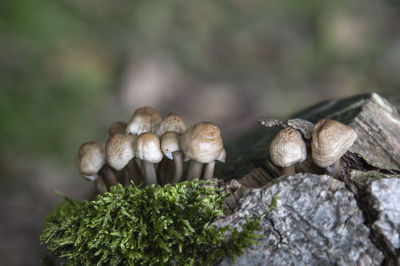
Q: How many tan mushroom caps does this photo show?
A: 10